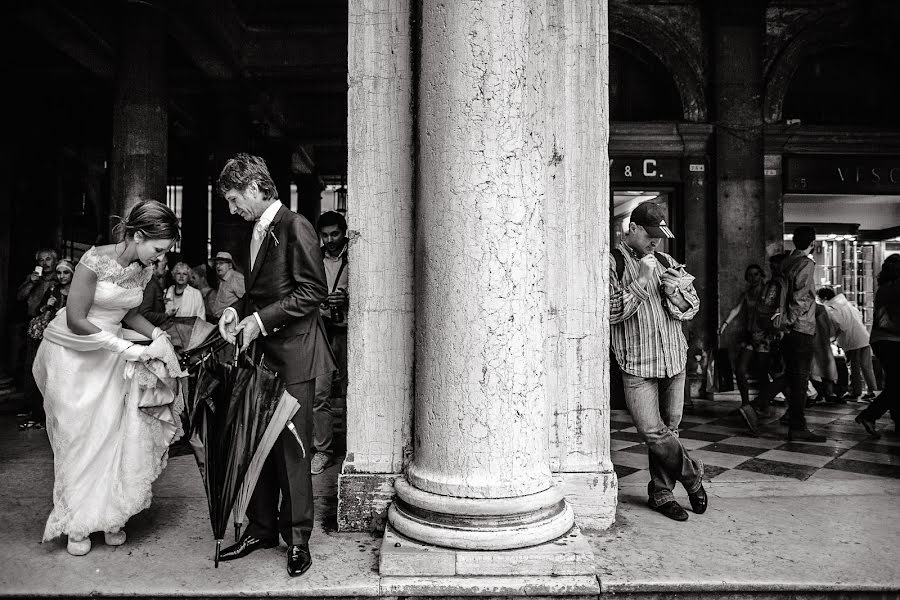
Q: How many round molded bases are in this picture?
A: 1